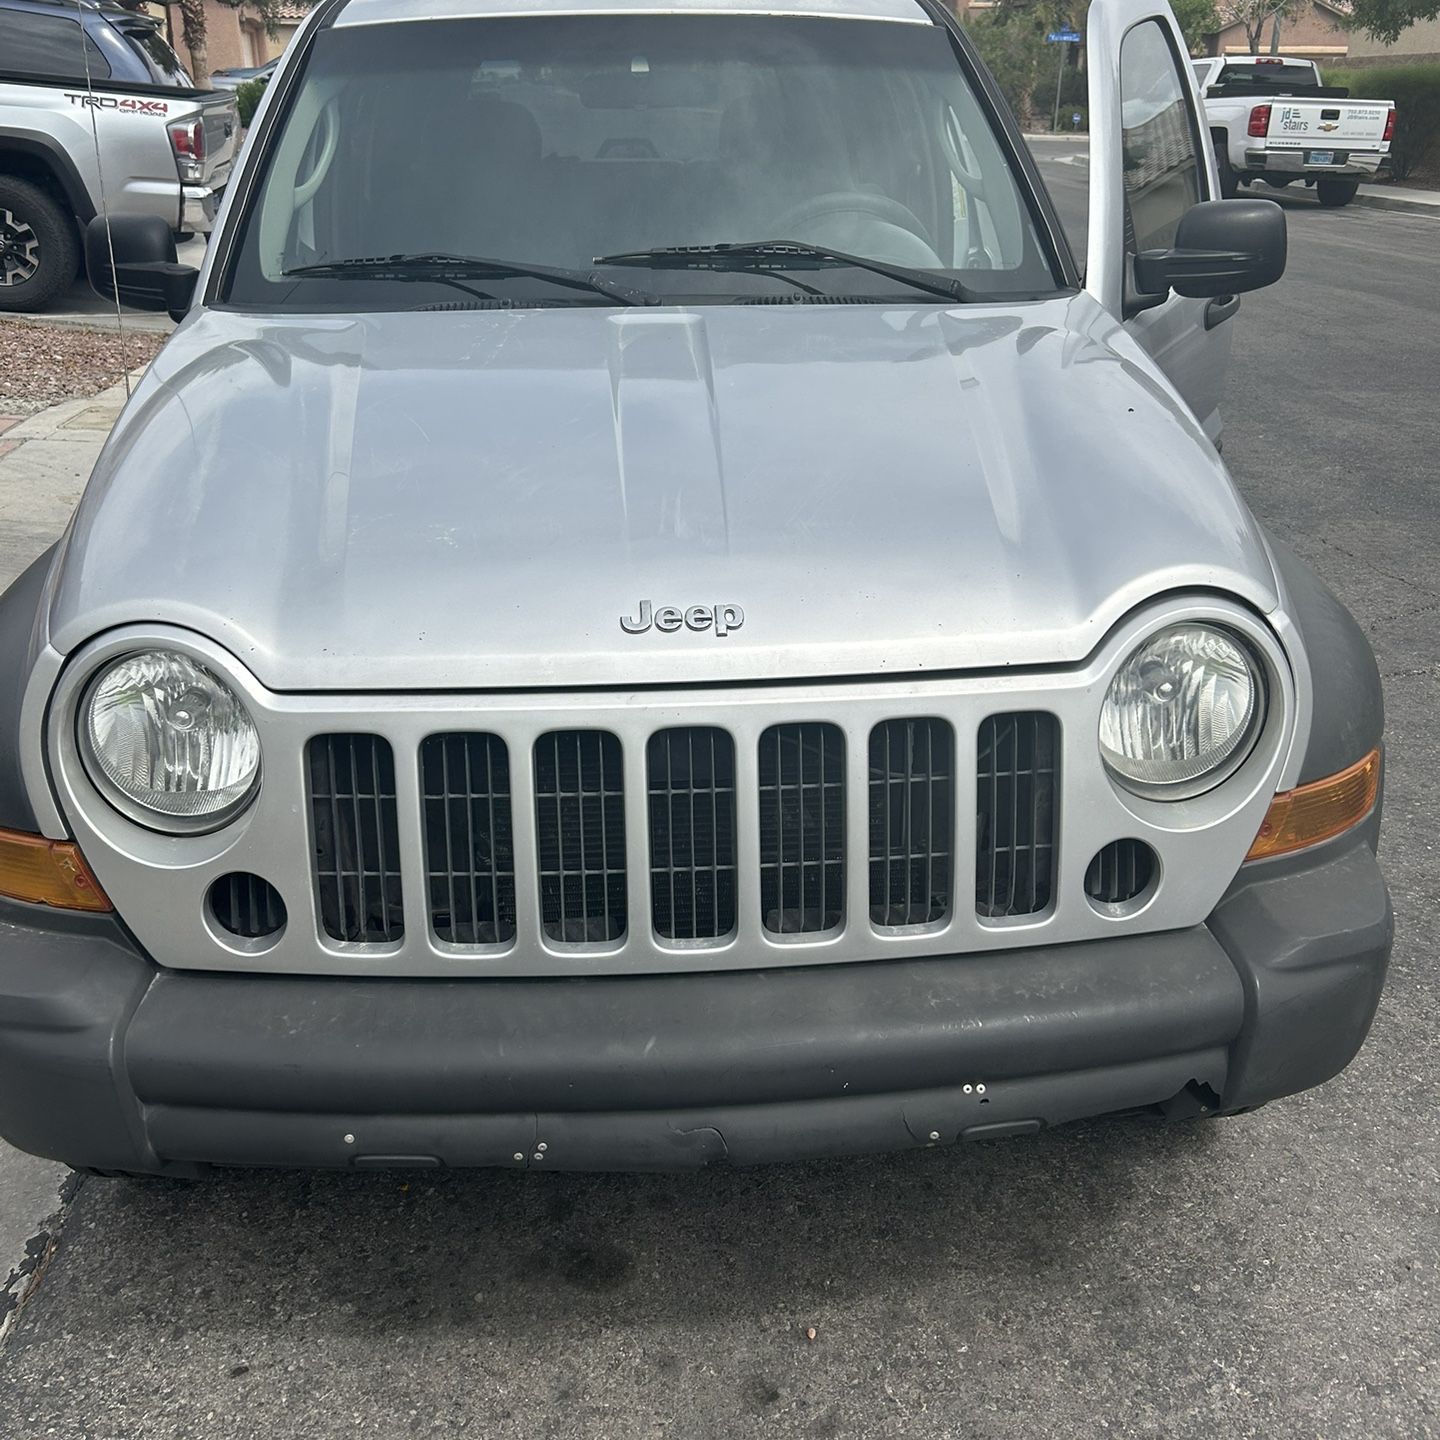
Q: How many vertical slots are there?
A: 7